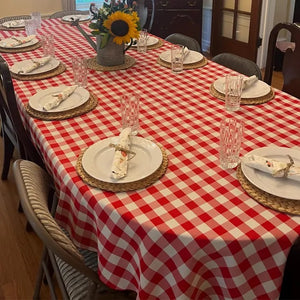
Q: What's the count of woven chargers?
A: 11